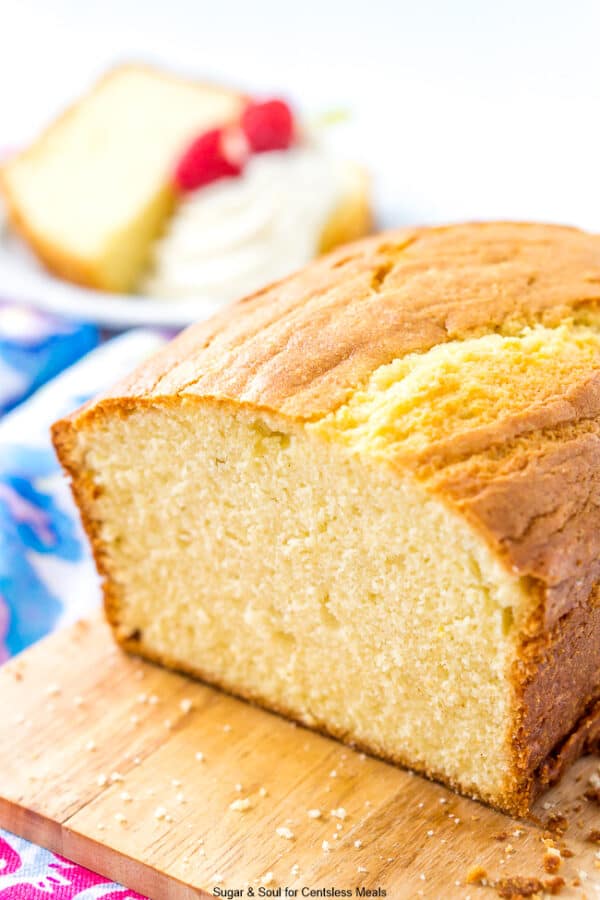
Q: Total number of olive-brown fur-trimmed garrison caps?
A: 0